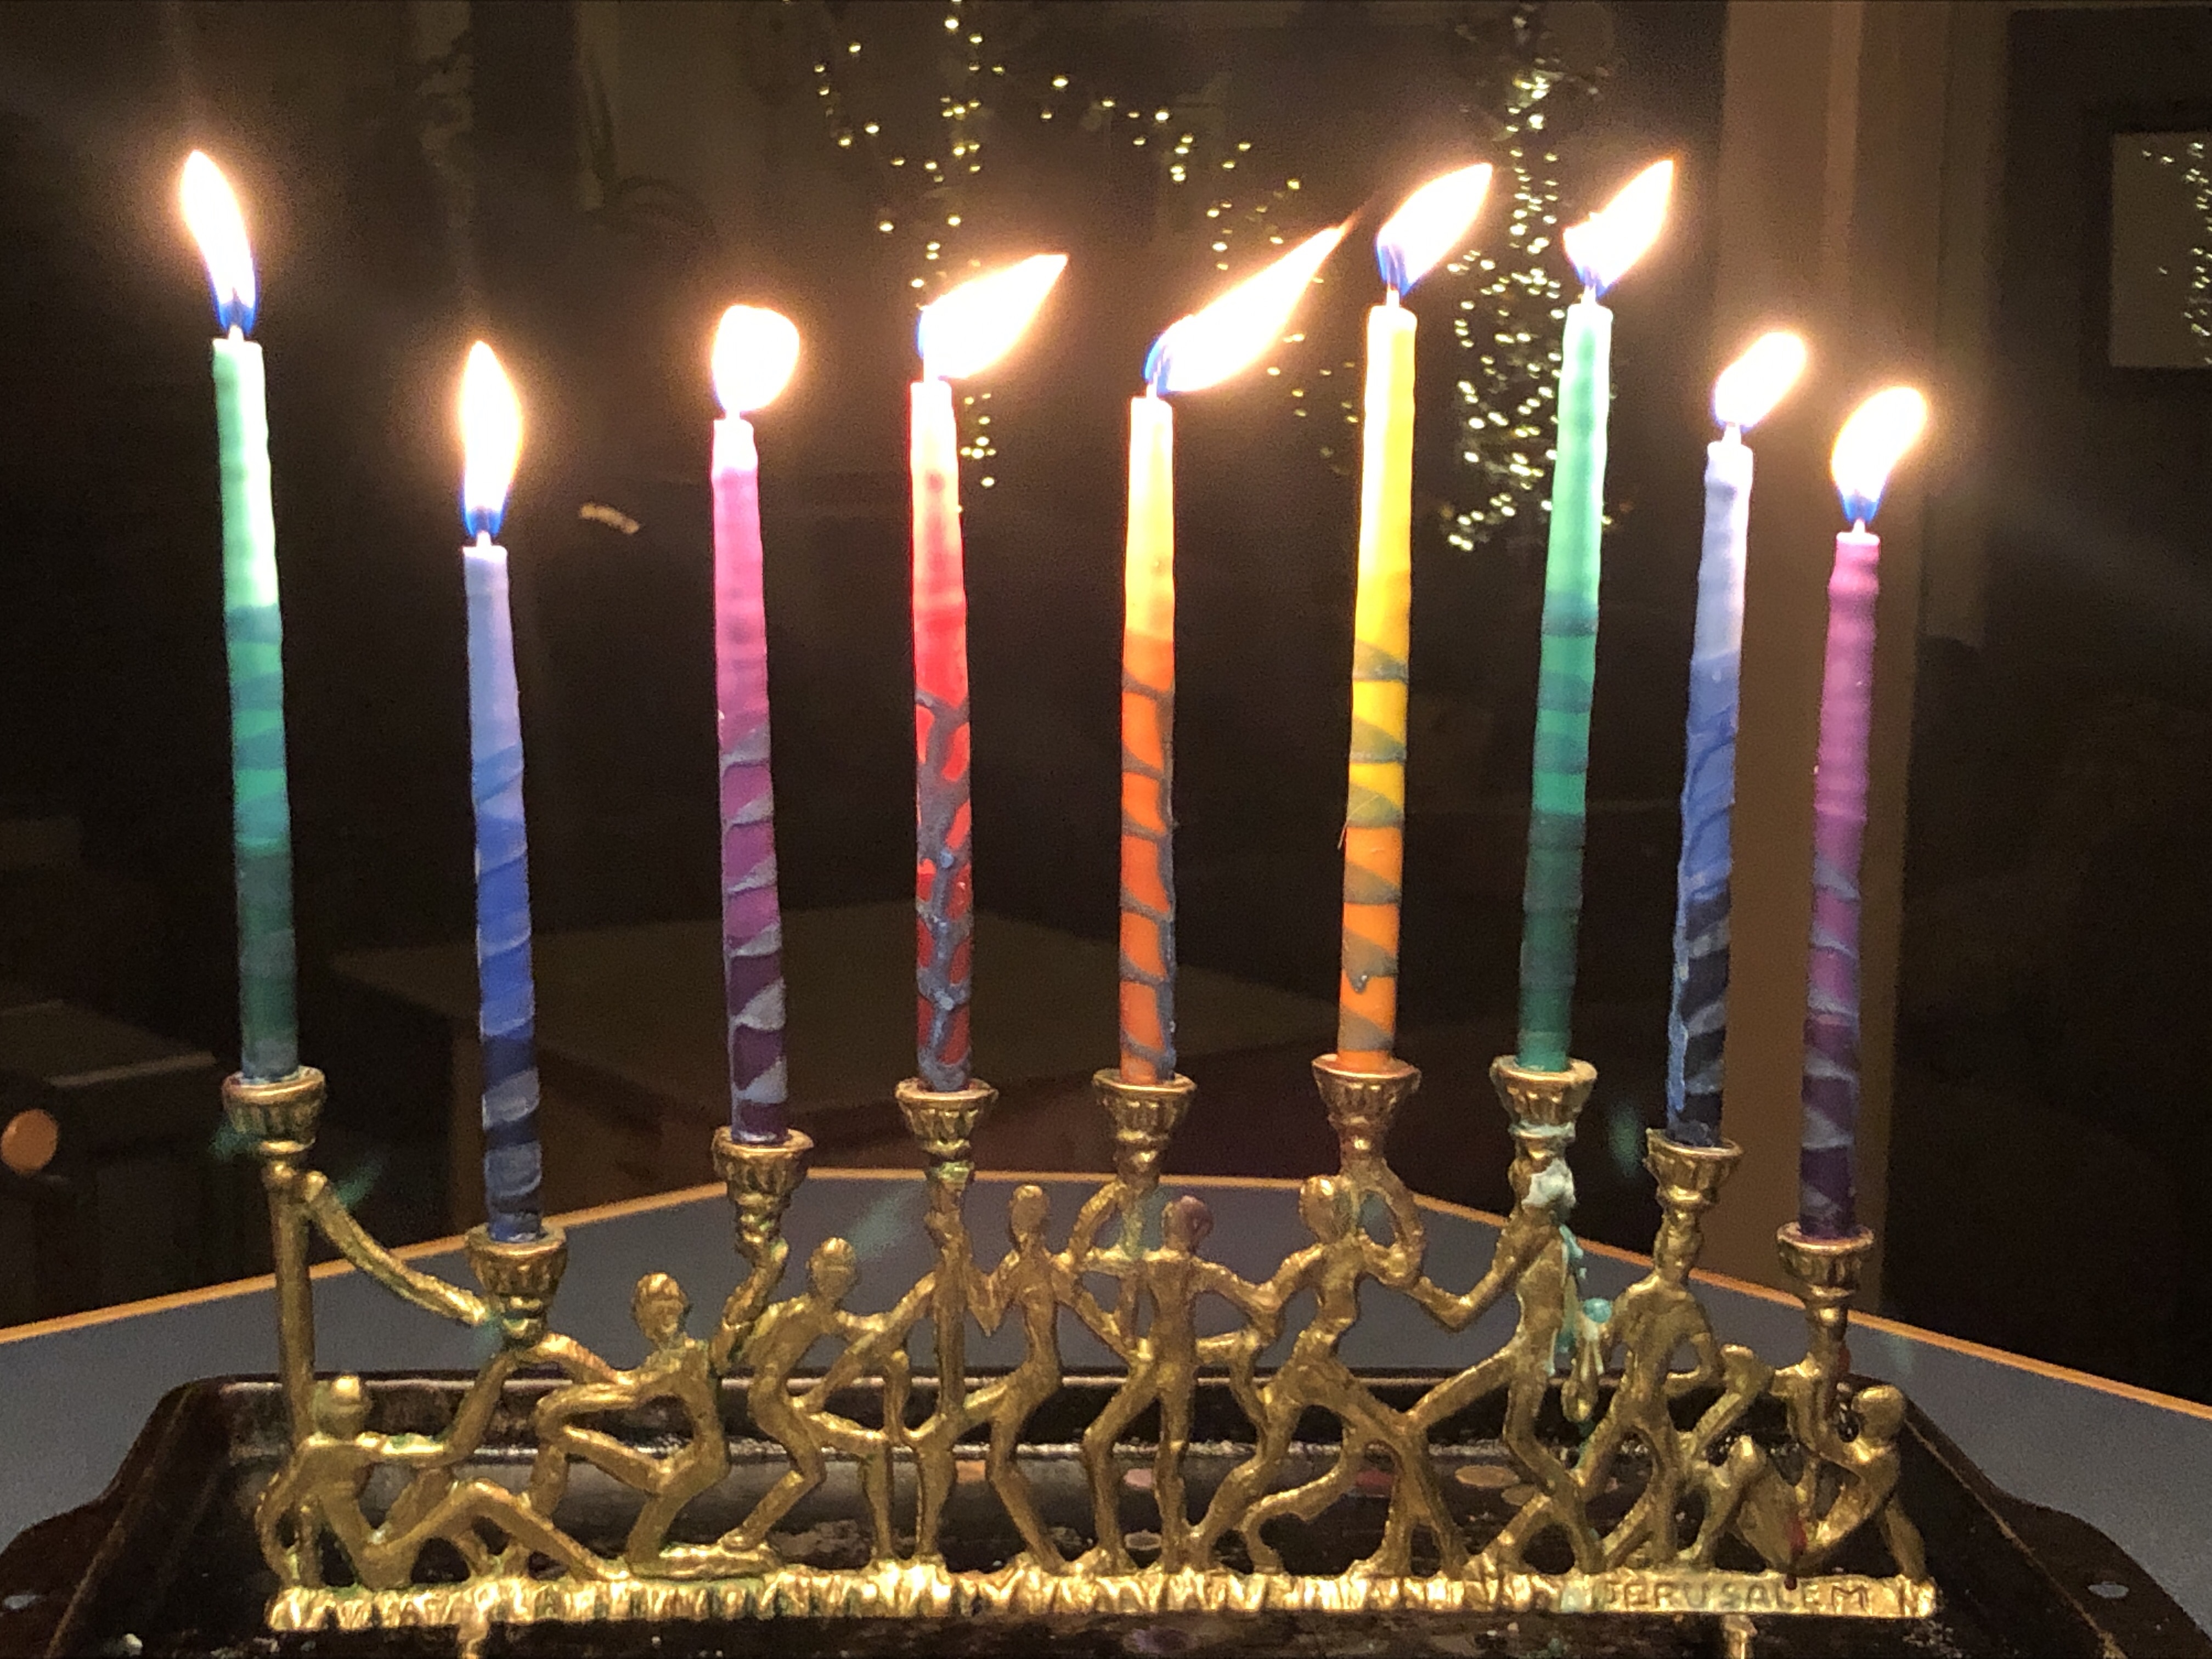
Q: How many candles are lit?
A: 9